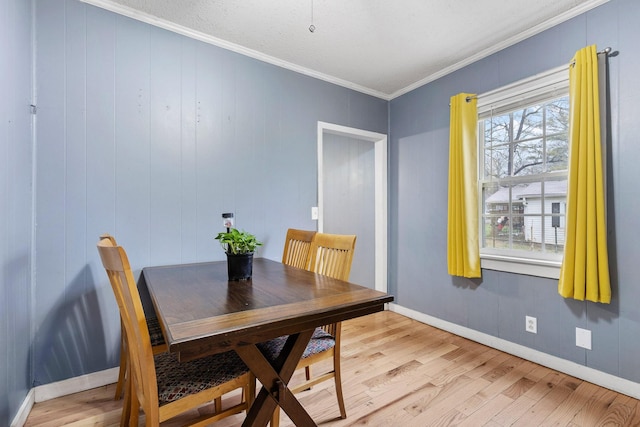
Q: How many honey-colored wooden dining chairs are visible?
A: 4